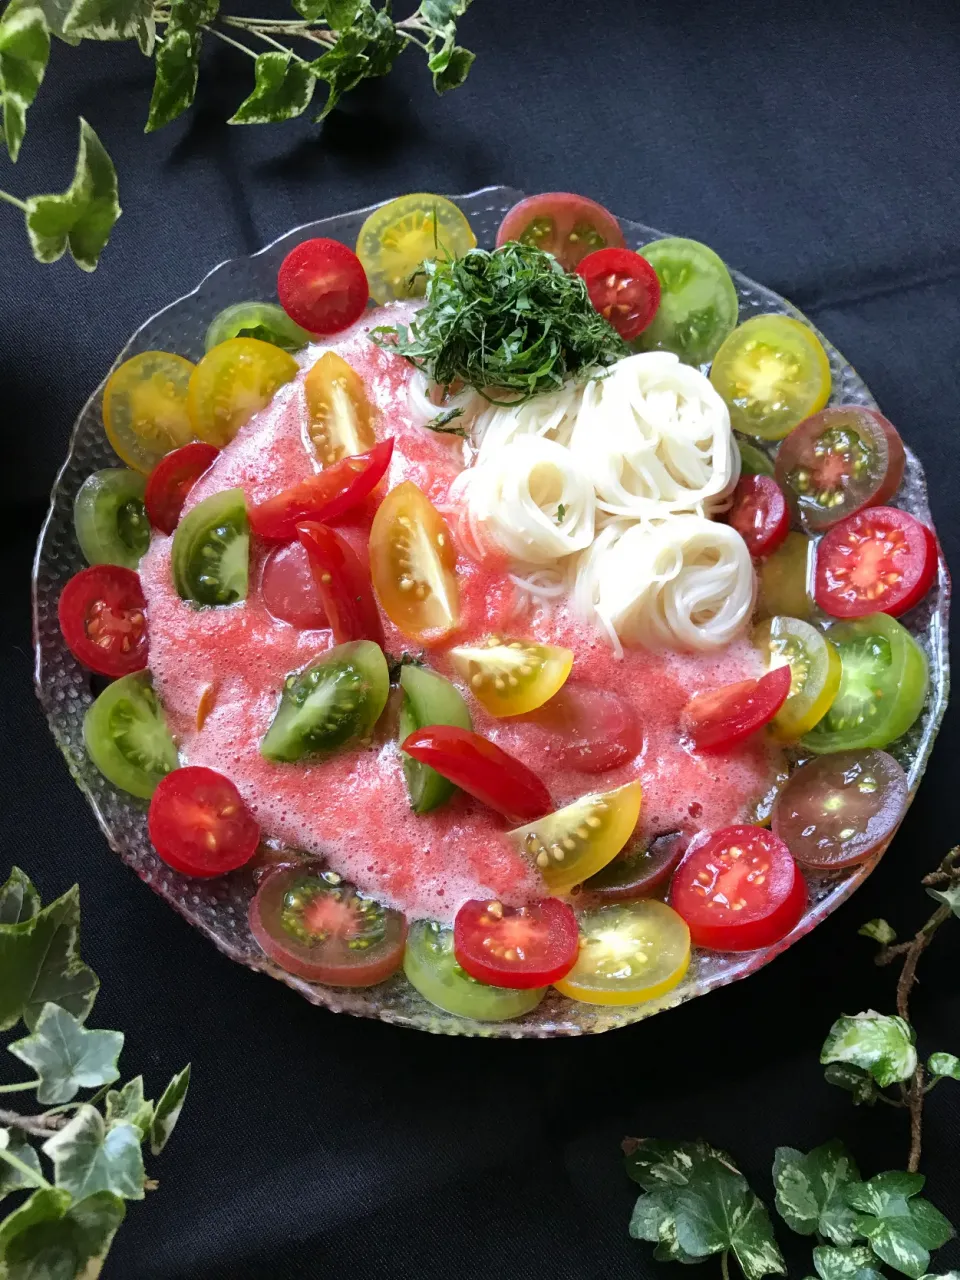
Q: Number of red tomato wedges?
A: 4